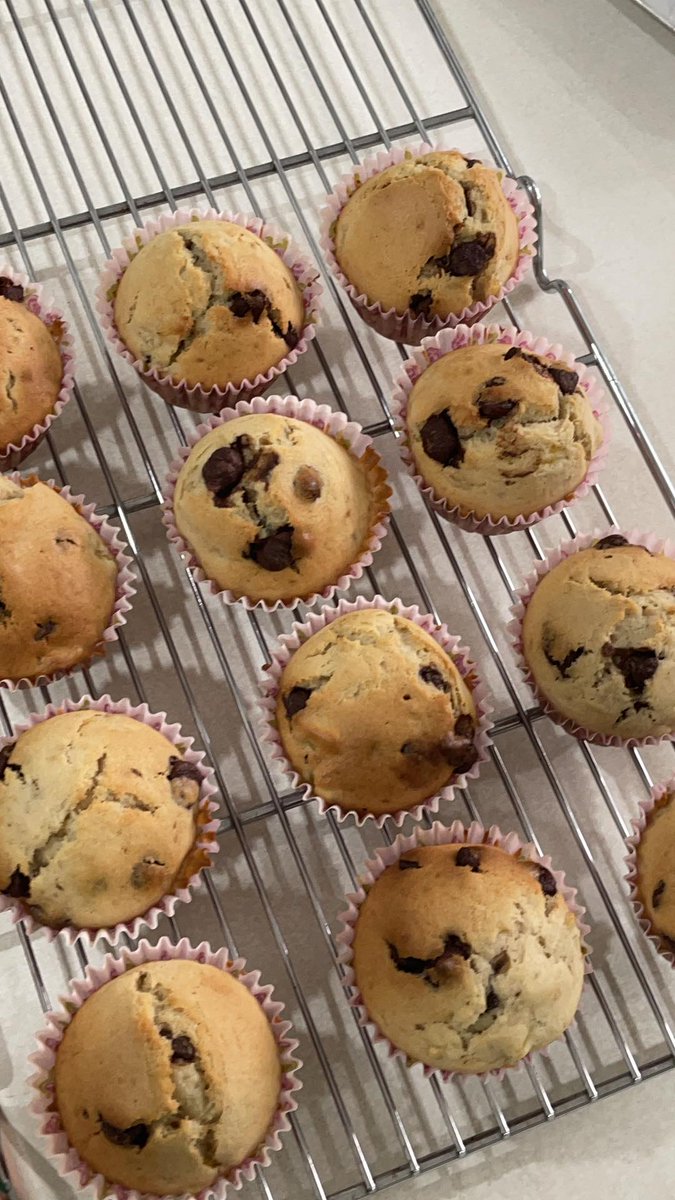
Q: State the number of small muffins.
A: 12